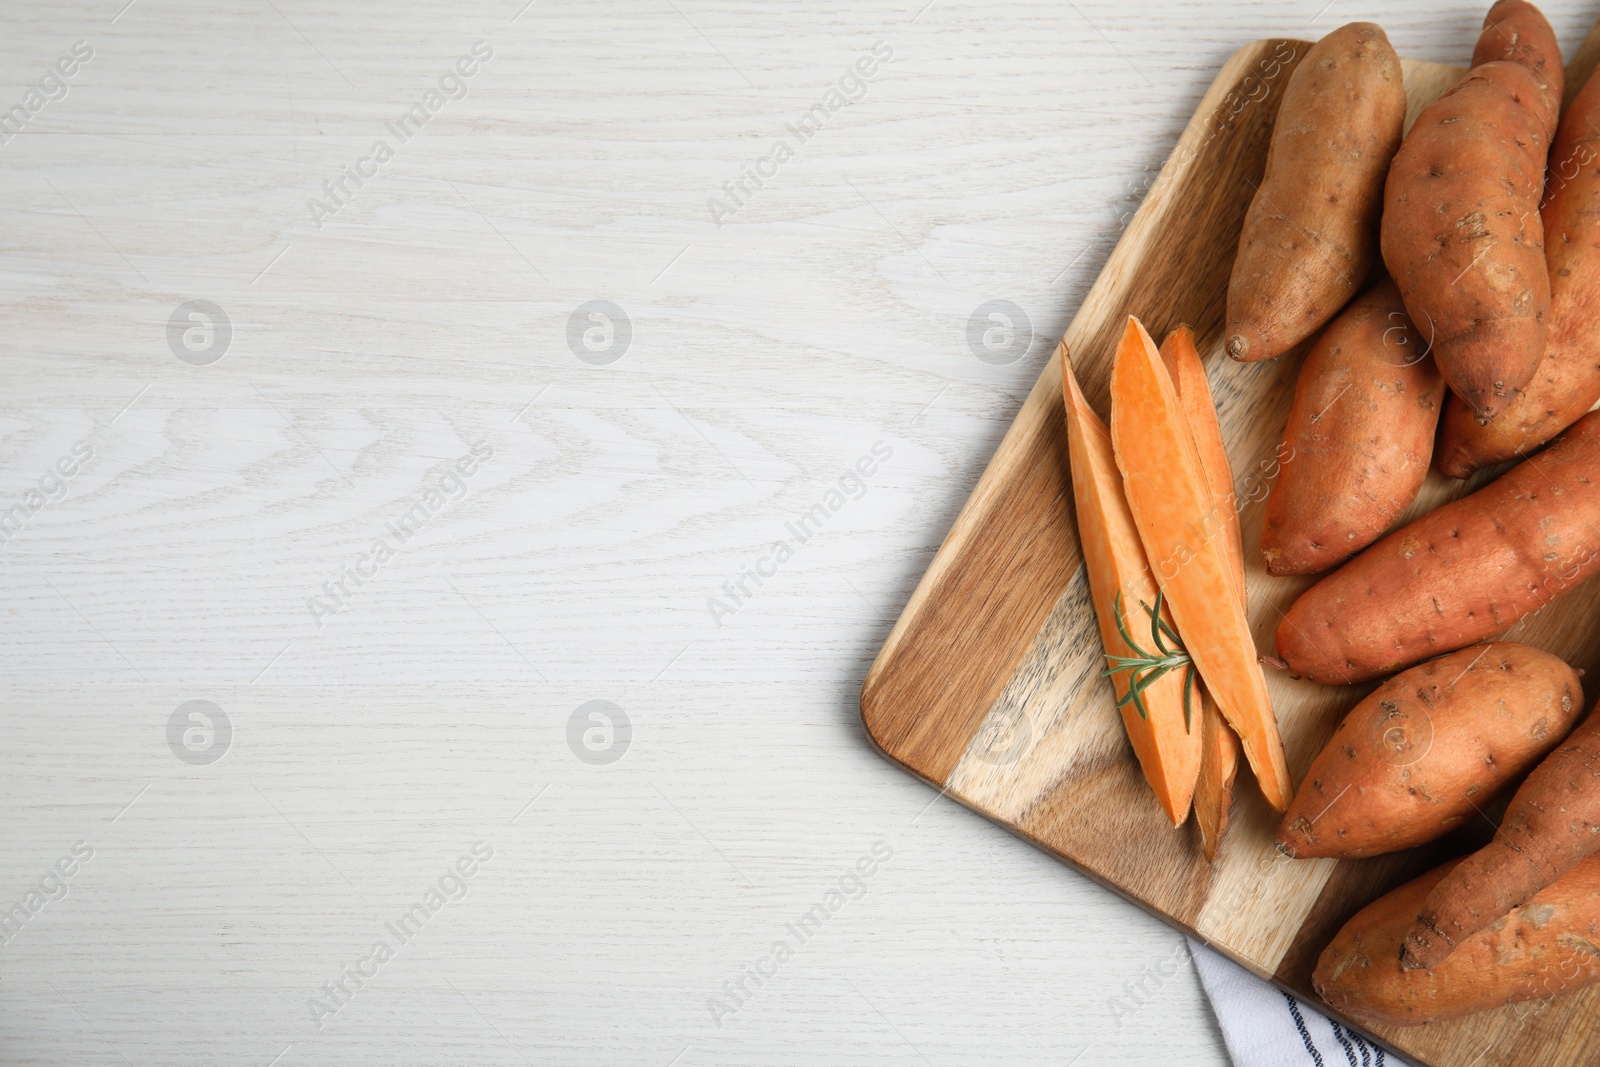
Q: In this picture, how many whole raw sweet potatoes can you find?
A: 8